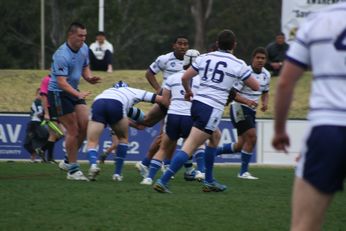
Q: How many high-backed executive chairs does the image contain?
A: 0